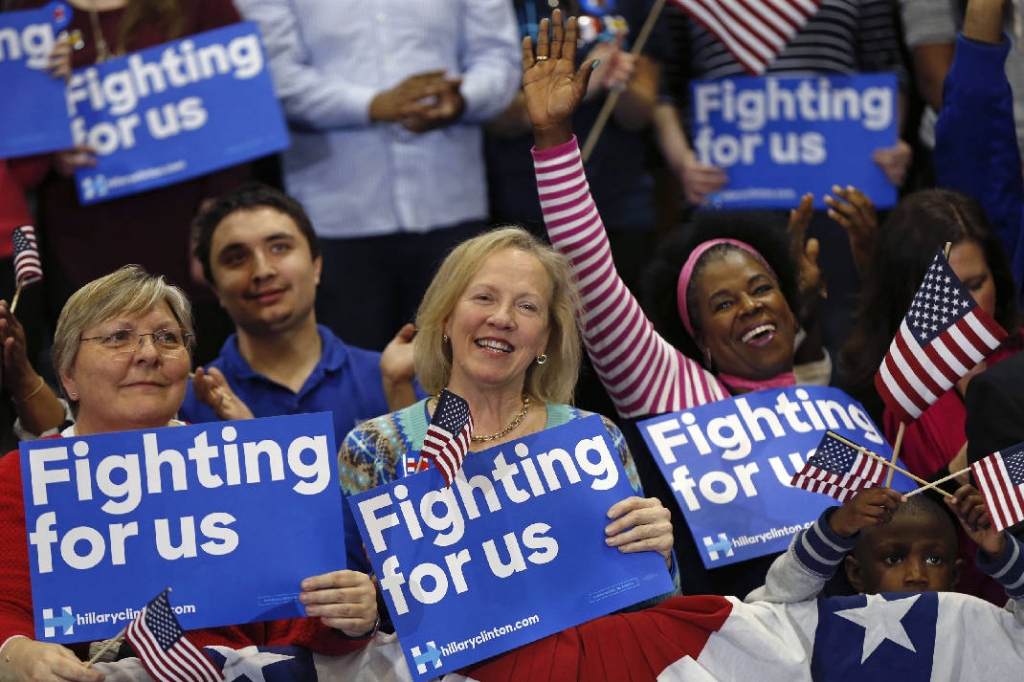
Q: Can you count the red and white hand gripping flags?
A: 7